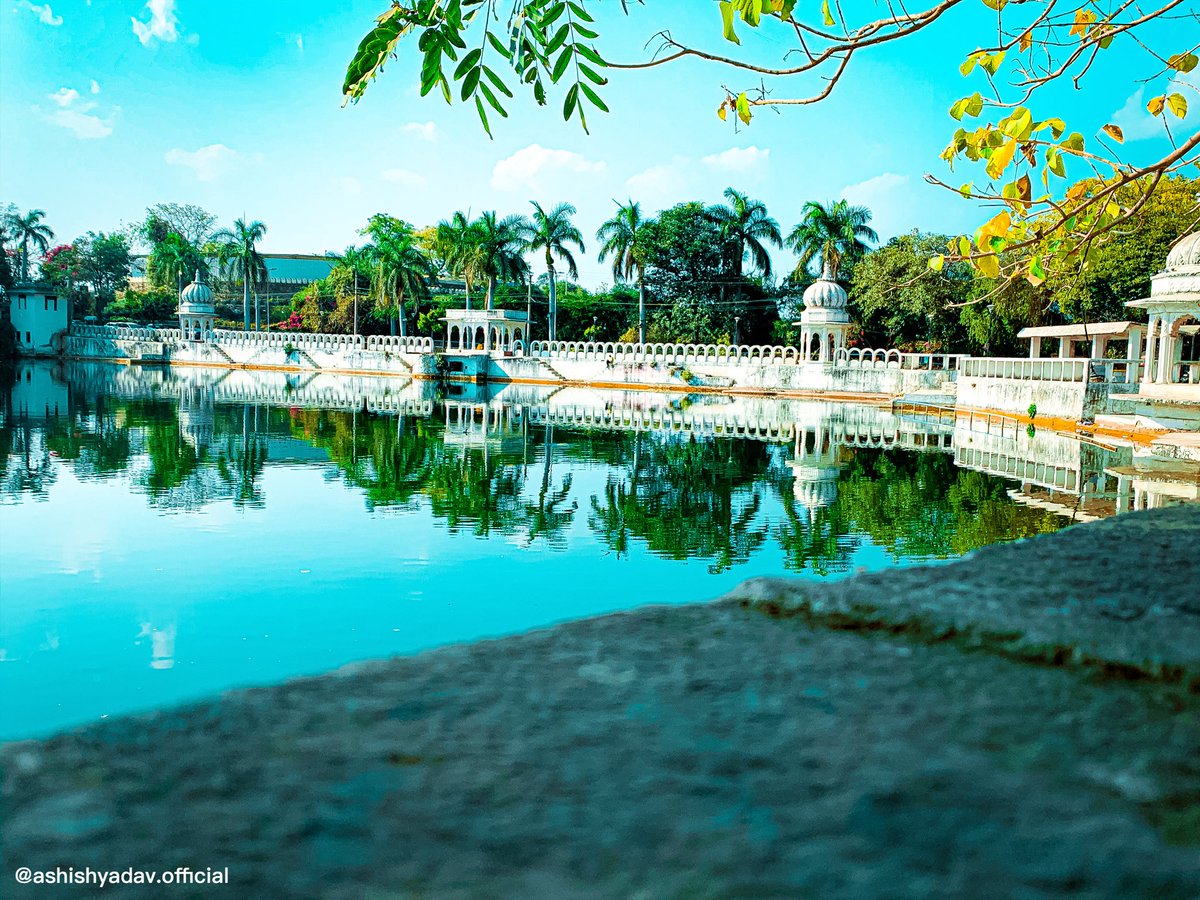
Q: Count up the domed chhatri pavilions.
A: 3